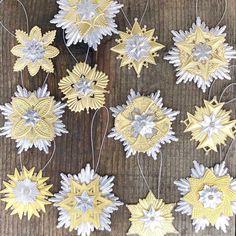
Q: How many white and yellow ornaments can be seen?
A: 12